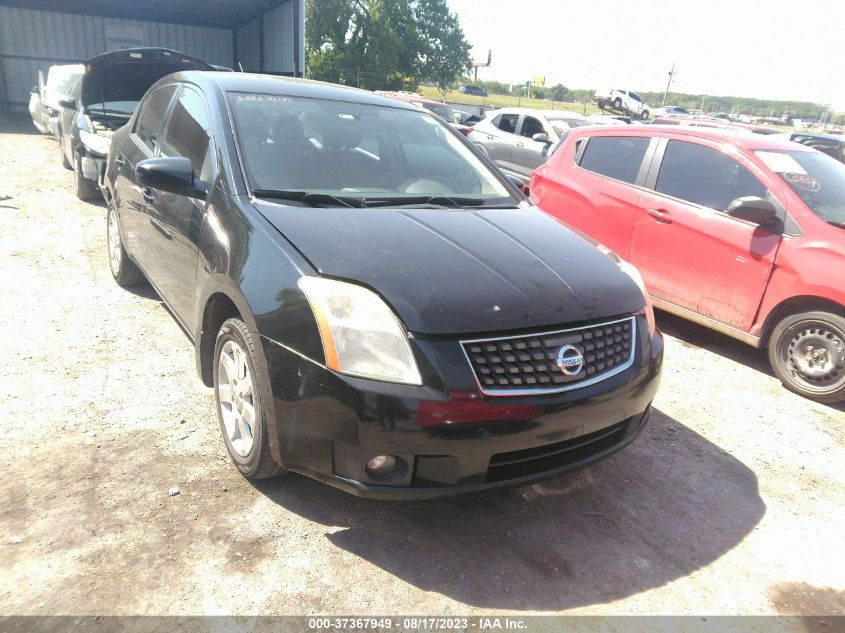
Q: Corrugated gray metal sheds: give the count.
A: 1